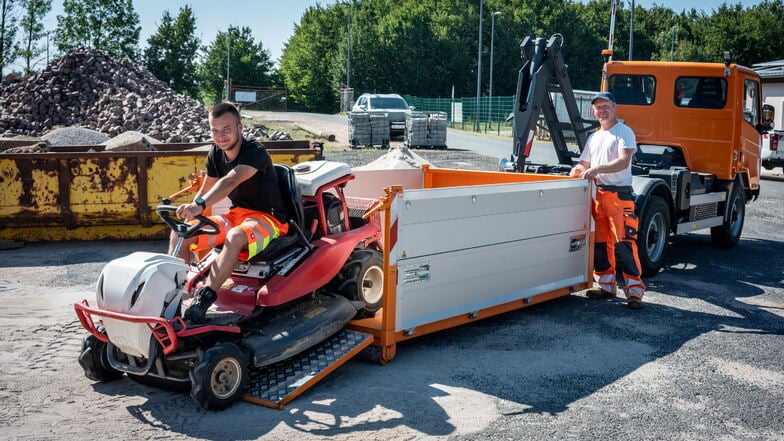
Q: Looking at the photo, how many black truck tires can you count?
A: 2